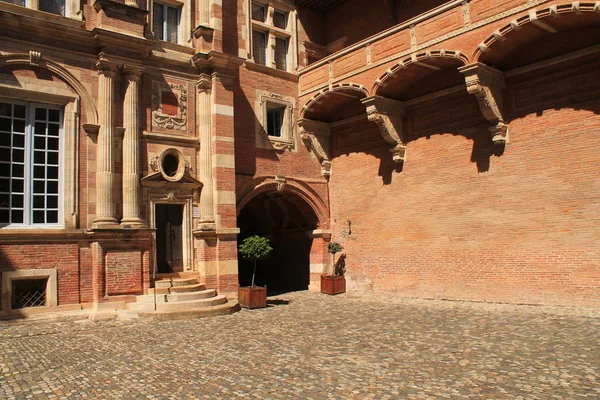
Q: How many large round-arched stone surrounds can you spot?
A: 2